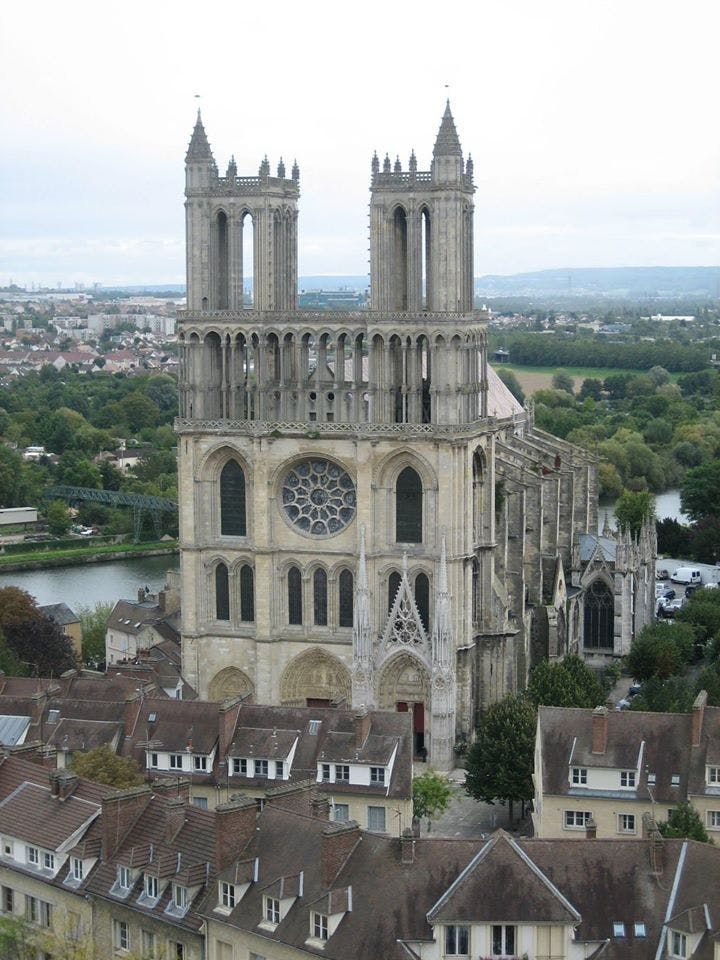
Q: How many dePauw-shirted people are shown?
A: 0